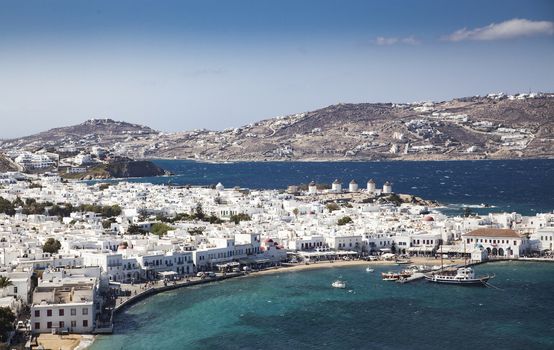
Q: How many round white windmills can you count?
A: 5